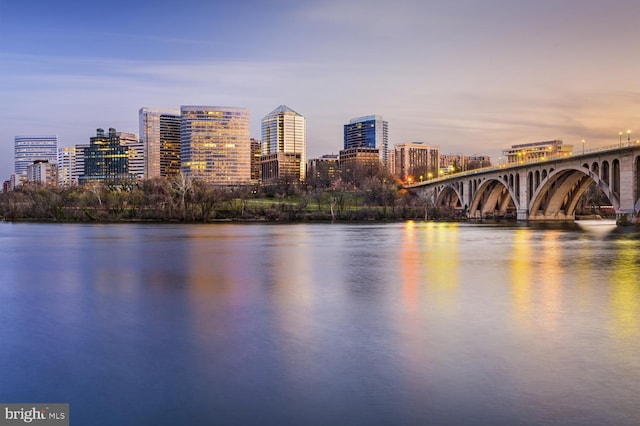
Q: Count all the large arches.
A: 3